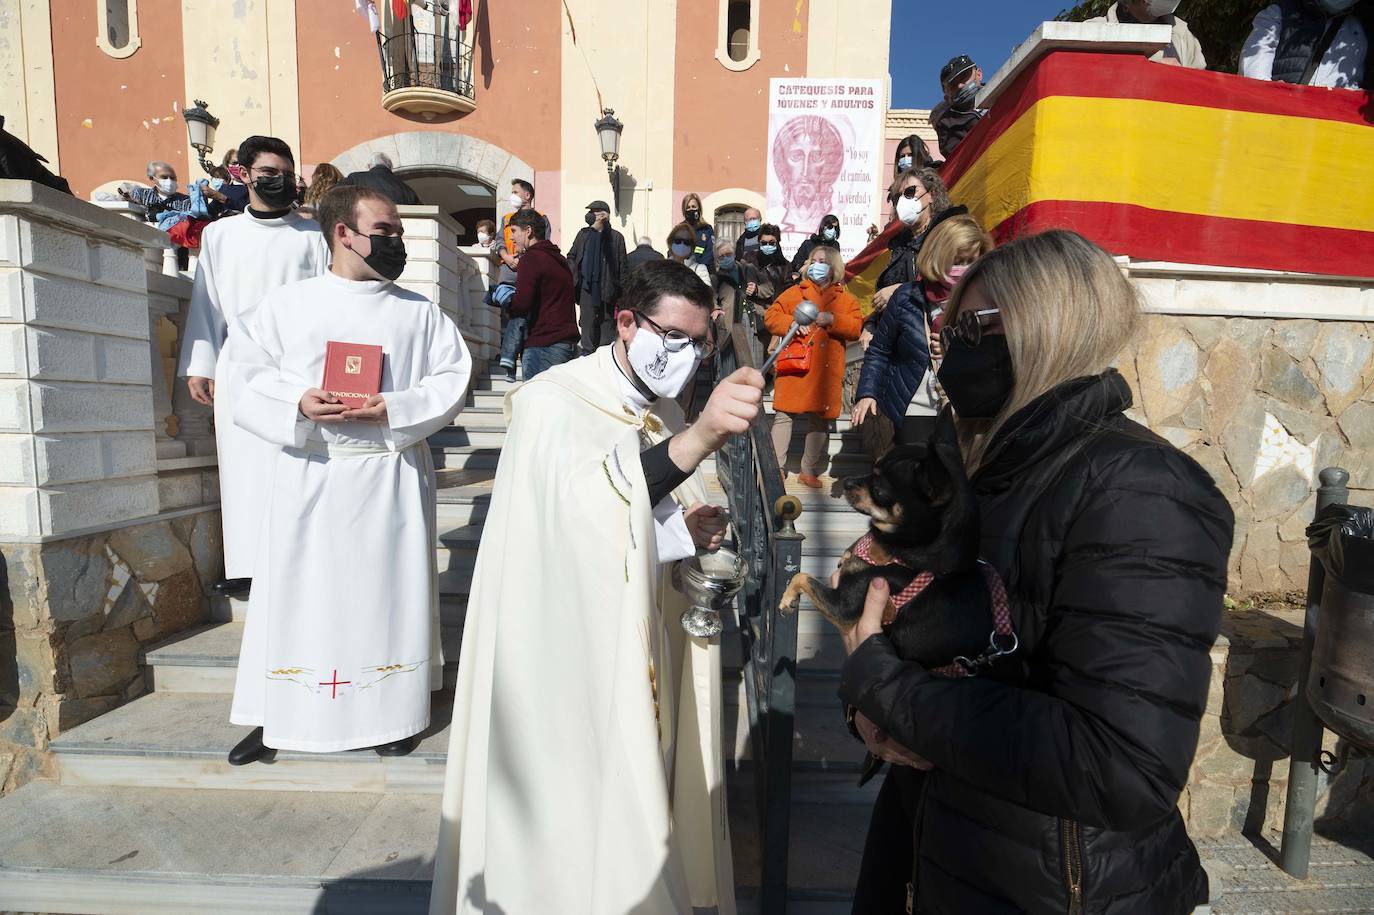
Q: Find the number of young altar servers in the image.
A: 2